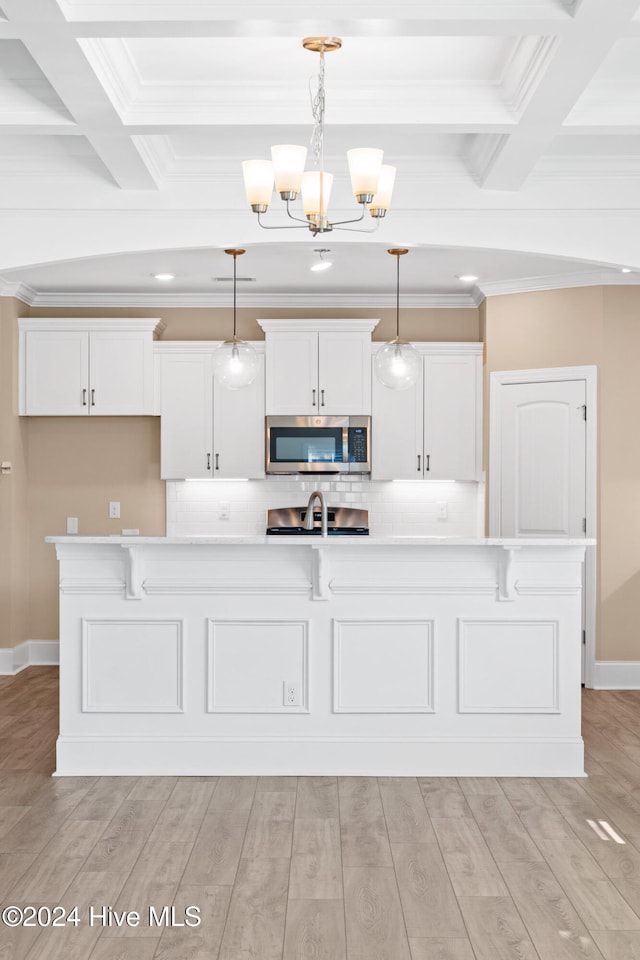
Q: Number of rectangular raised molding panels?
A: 4